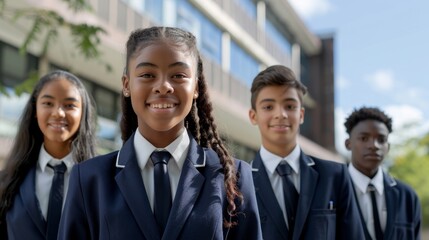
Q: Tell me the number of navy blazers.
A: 4